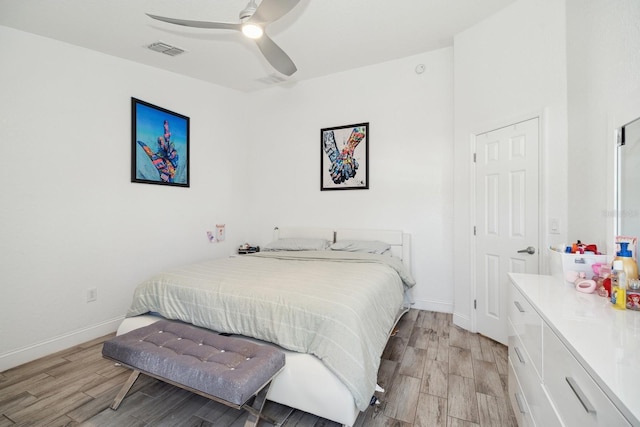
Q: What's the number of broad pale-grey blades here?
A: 3